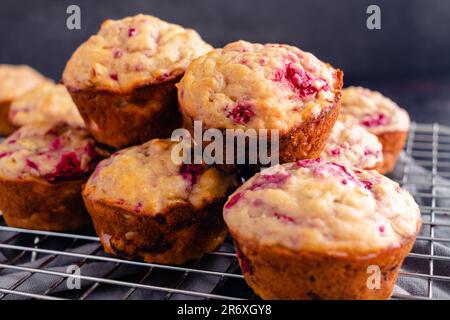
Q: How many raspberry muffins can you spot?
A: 9